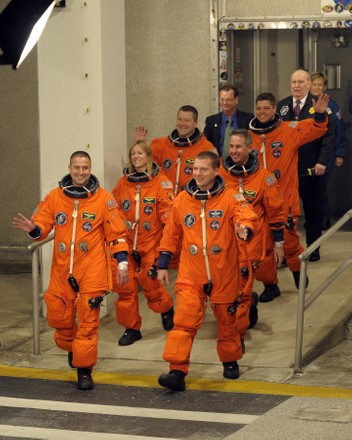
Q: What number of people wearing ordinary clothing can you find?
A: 3